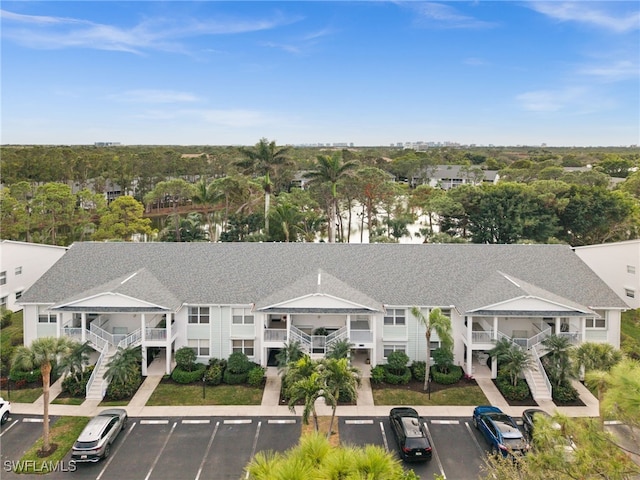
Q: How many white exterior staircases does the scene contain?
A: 3